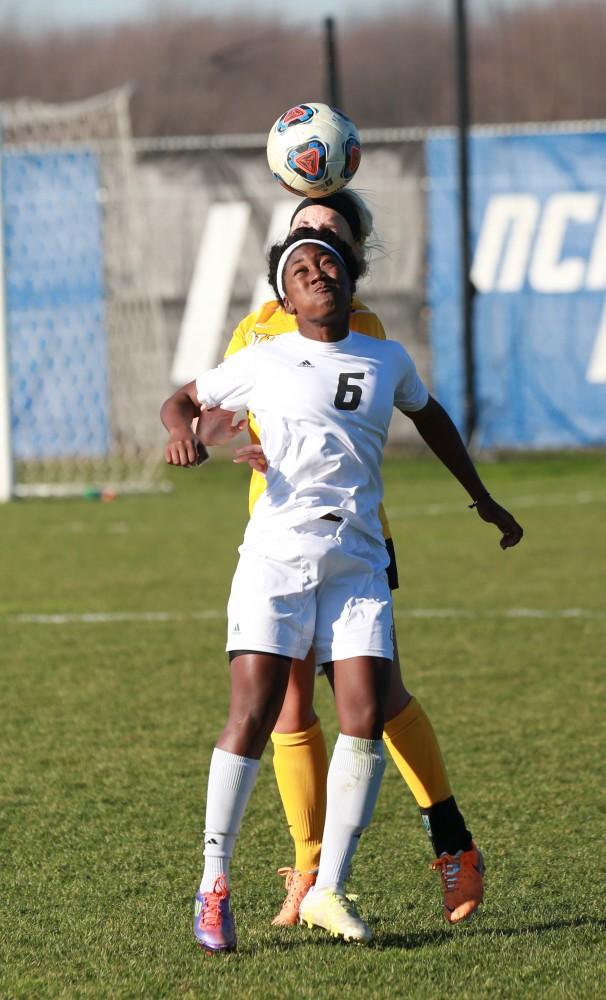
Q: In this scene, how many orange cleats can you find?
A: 2